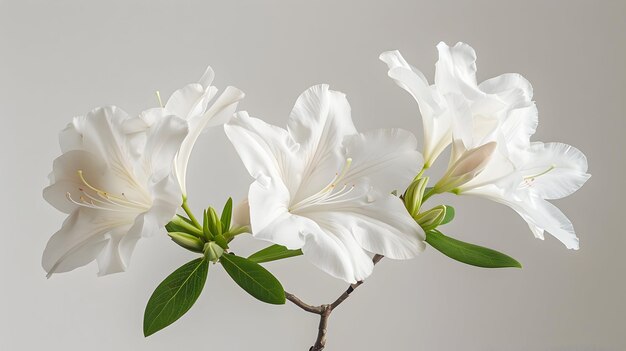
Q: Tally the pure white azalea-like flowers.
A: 5